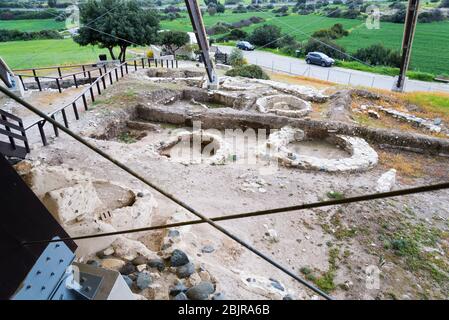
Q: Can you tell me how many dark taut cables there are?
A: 2